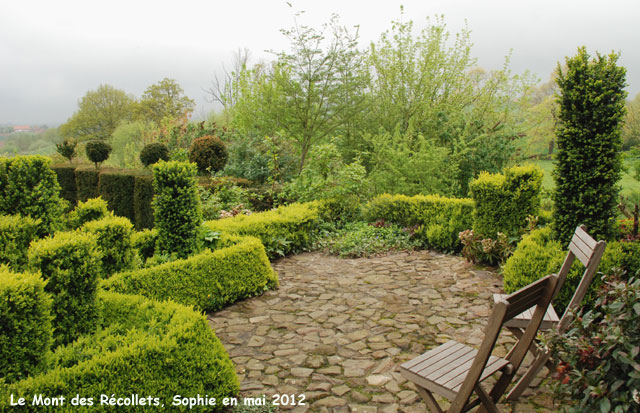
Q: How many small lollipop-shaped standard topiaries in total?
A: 4